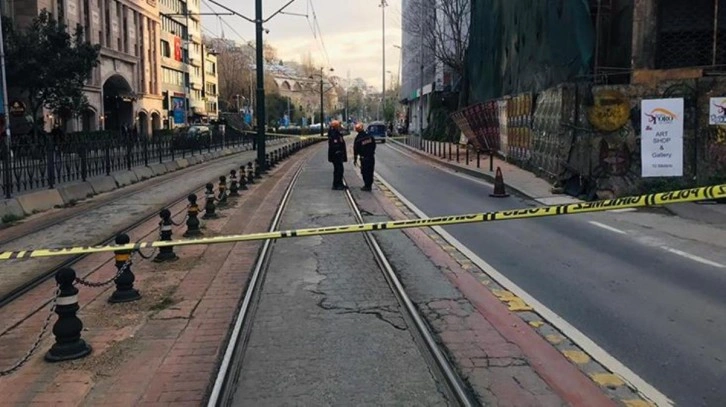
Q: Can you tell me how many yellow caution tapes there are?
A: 2